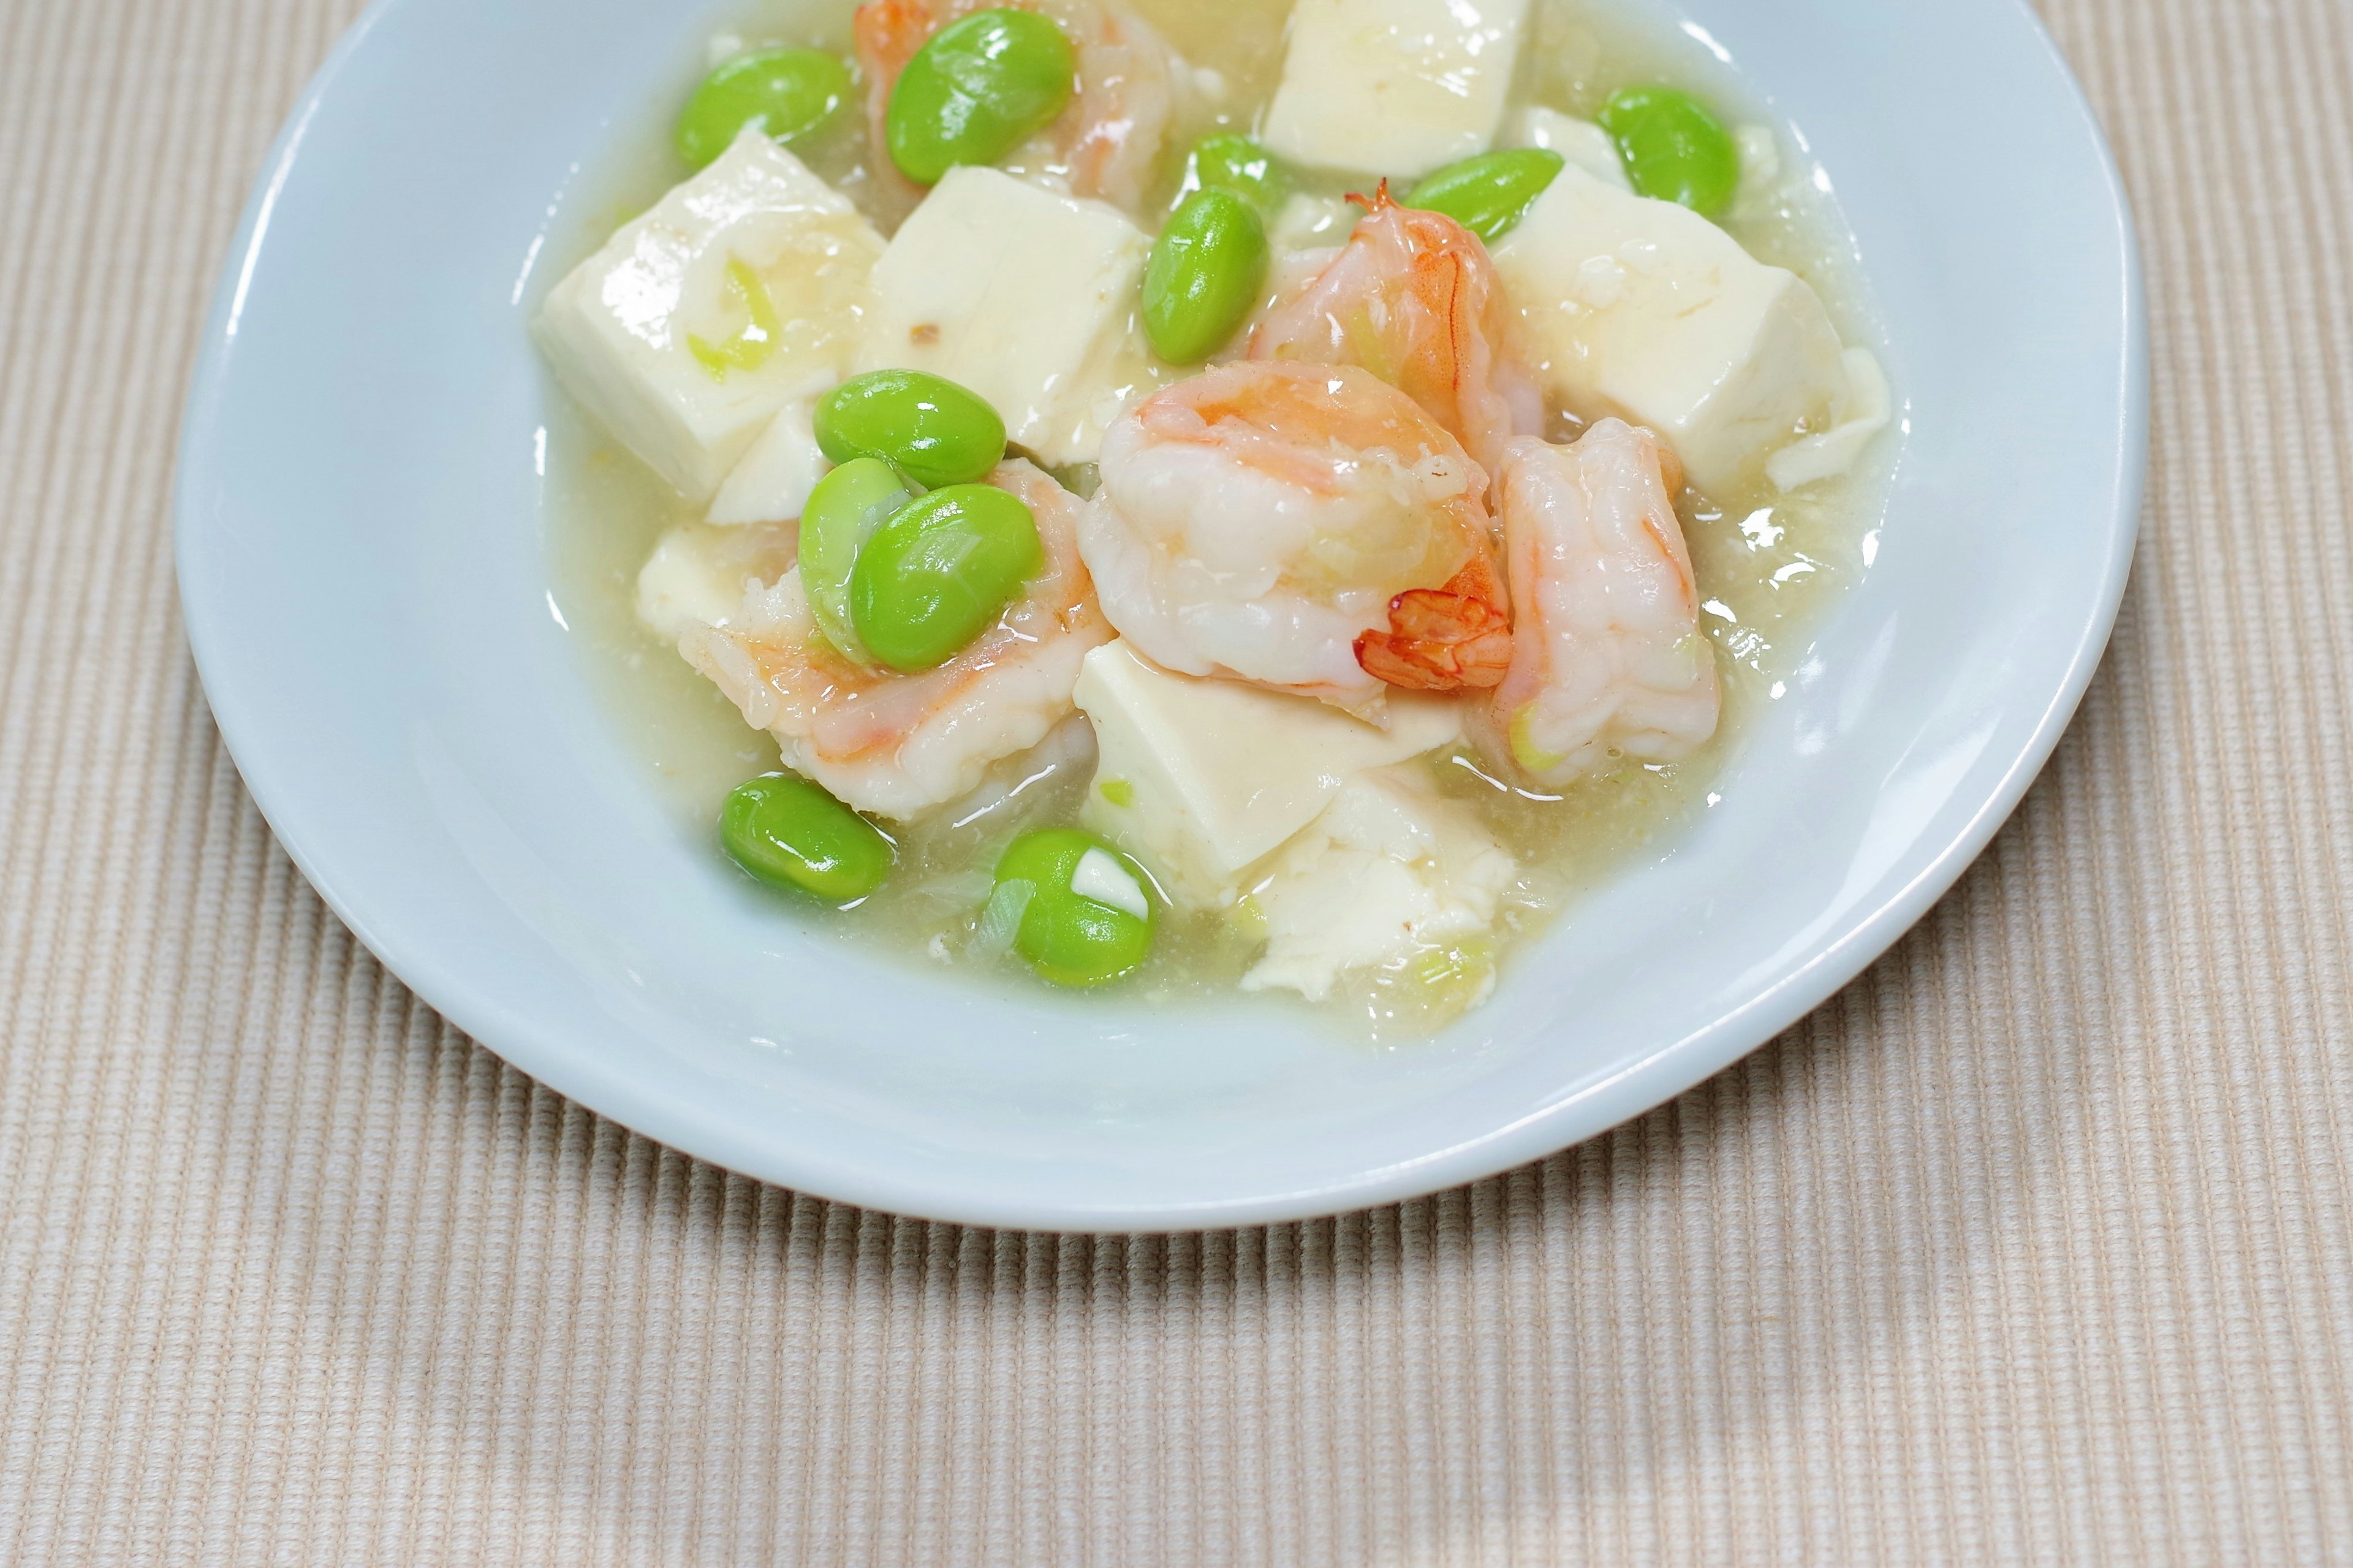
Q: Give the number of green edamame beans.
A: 11